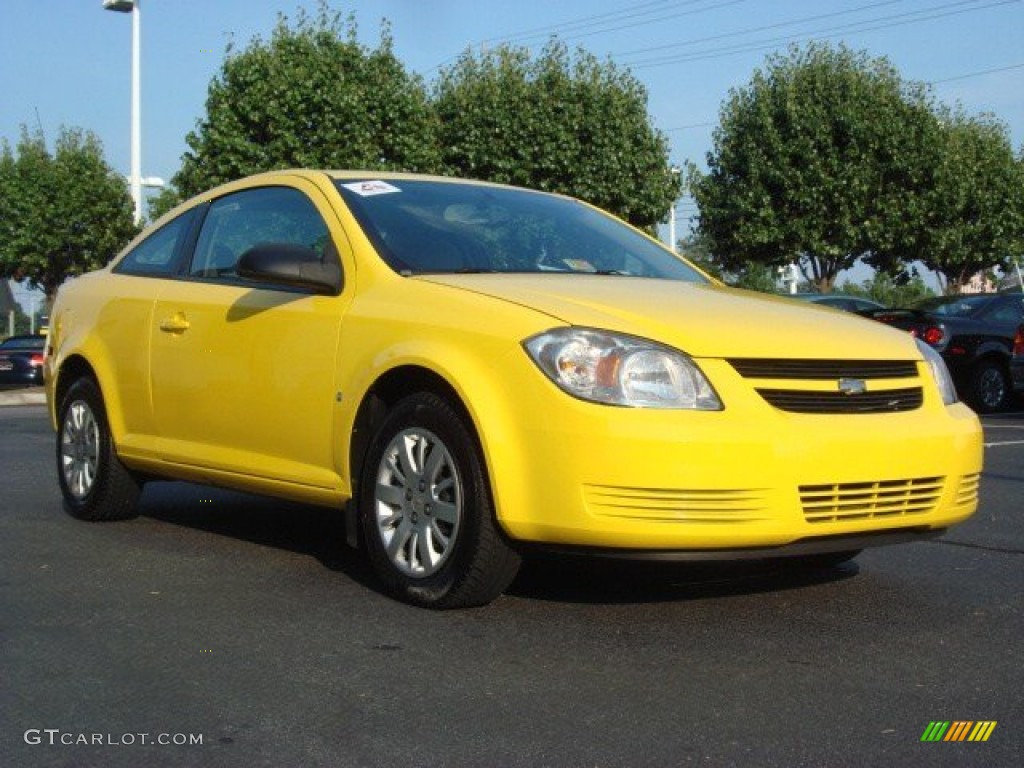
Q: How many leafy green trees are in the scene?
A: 5